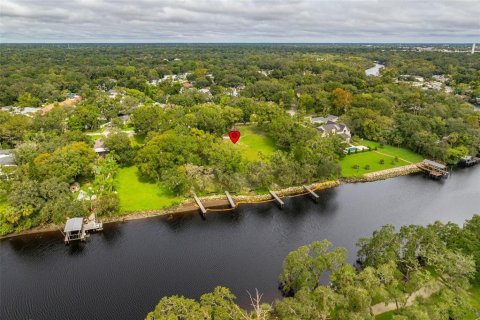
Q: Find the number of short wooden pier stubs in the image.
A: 4